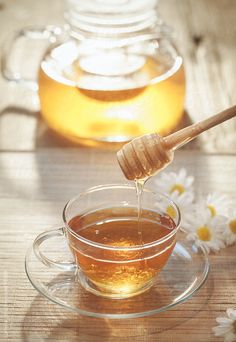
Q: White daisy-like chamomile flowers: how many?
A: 6